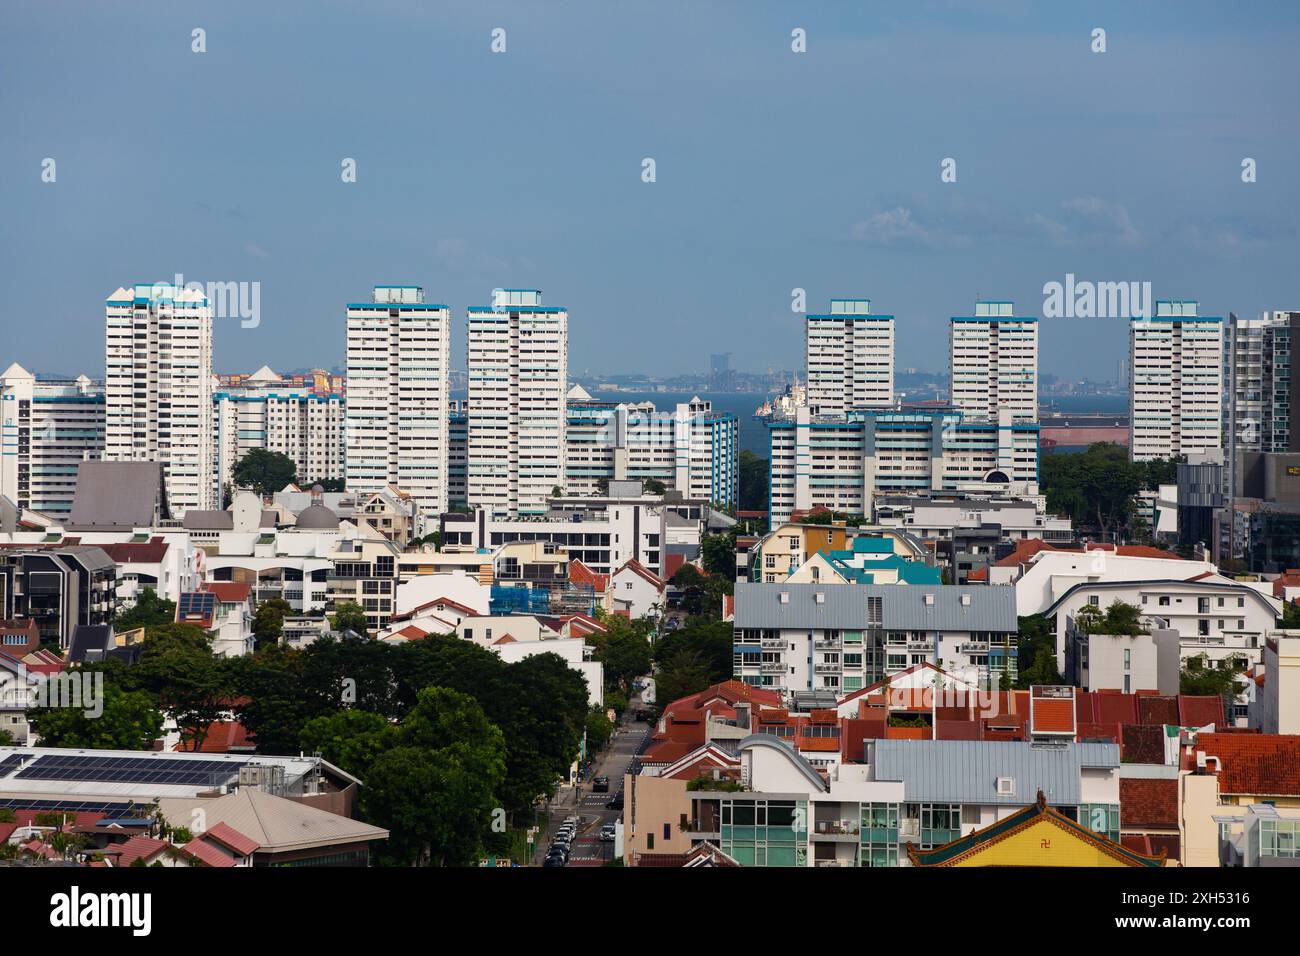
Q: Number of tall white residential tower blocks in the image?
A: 6